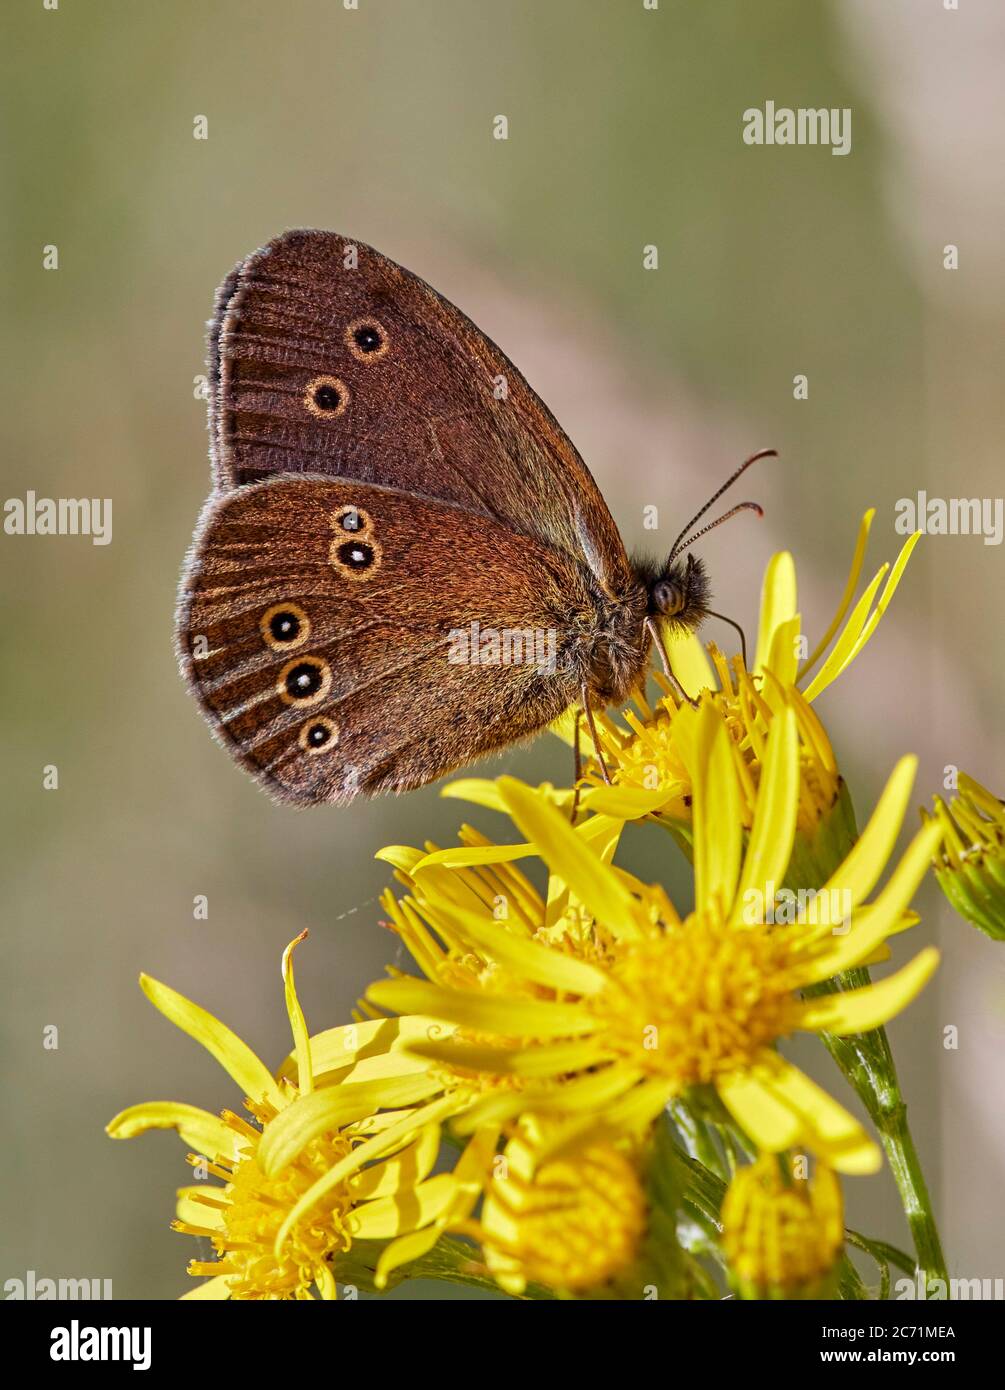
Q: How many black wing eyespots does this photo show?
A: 7